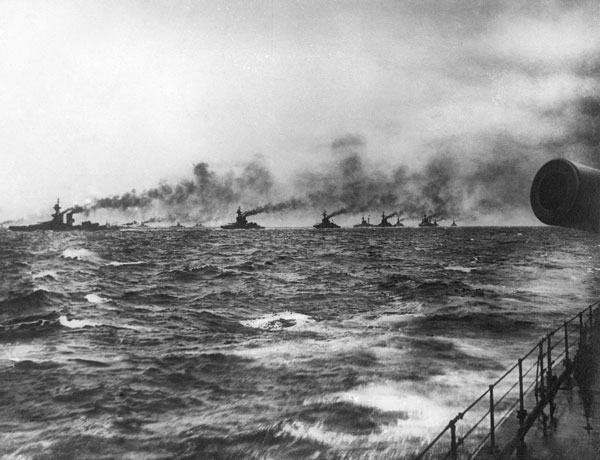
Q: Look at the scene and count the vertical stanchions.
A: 8